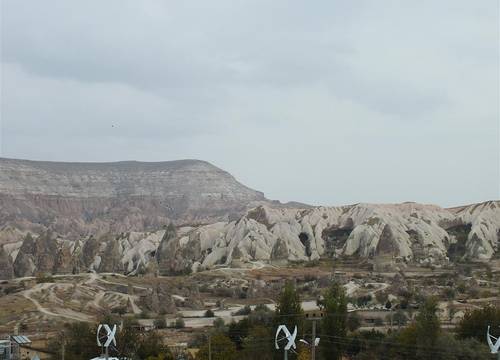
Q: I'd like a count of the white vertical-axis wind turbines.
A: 3